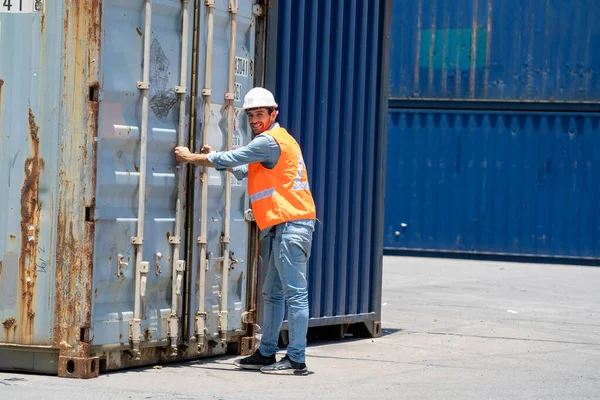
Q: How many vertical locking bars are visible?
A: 4